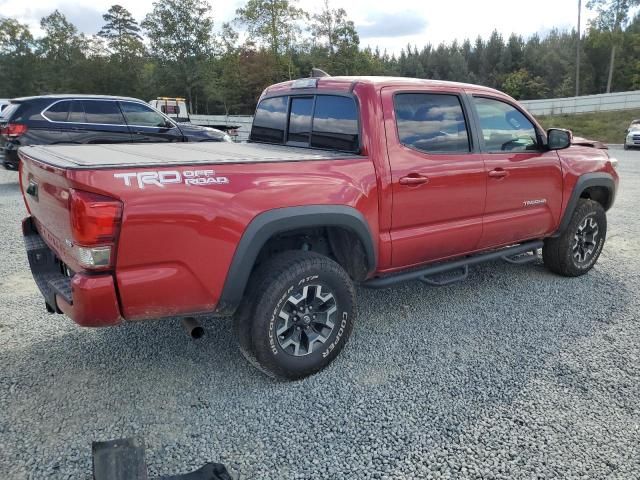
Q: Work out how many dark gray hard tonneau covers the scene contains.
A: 1